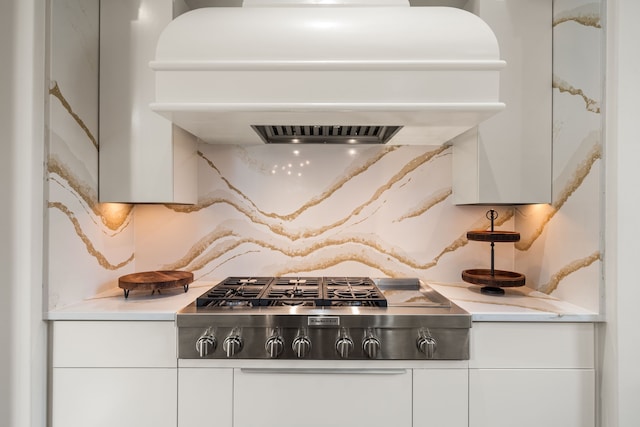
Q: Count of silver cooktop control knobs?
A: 7